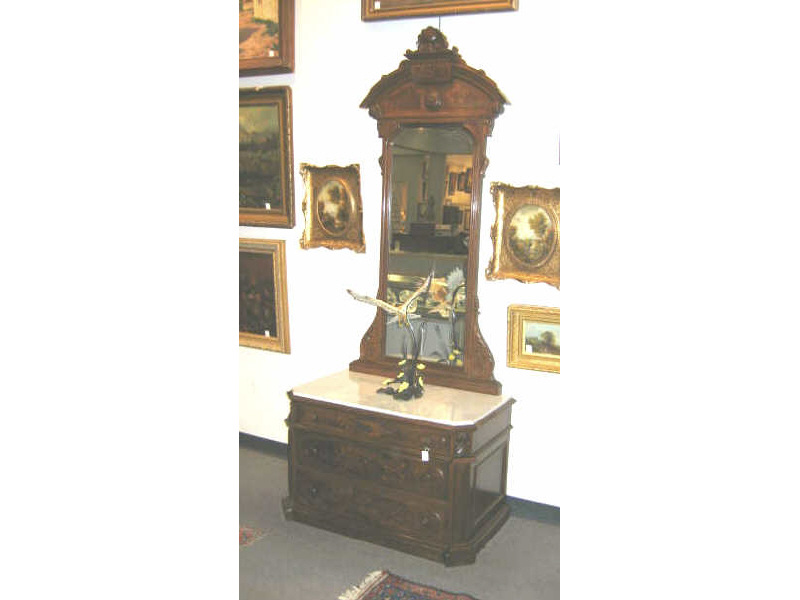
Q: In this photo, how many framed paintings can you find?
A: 7